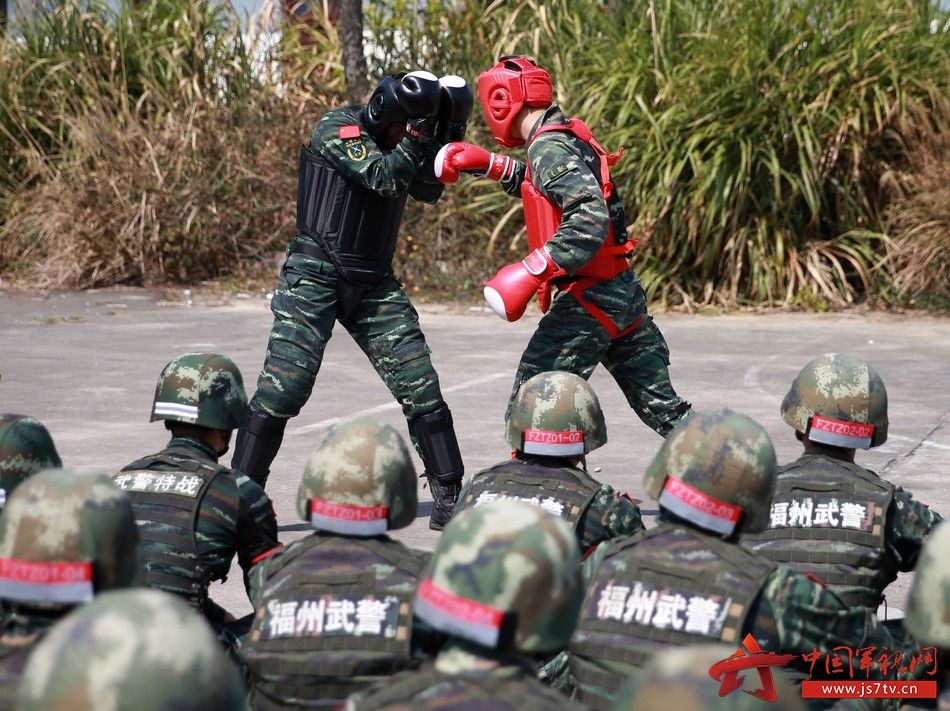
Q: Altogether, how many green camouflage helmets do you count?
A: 11